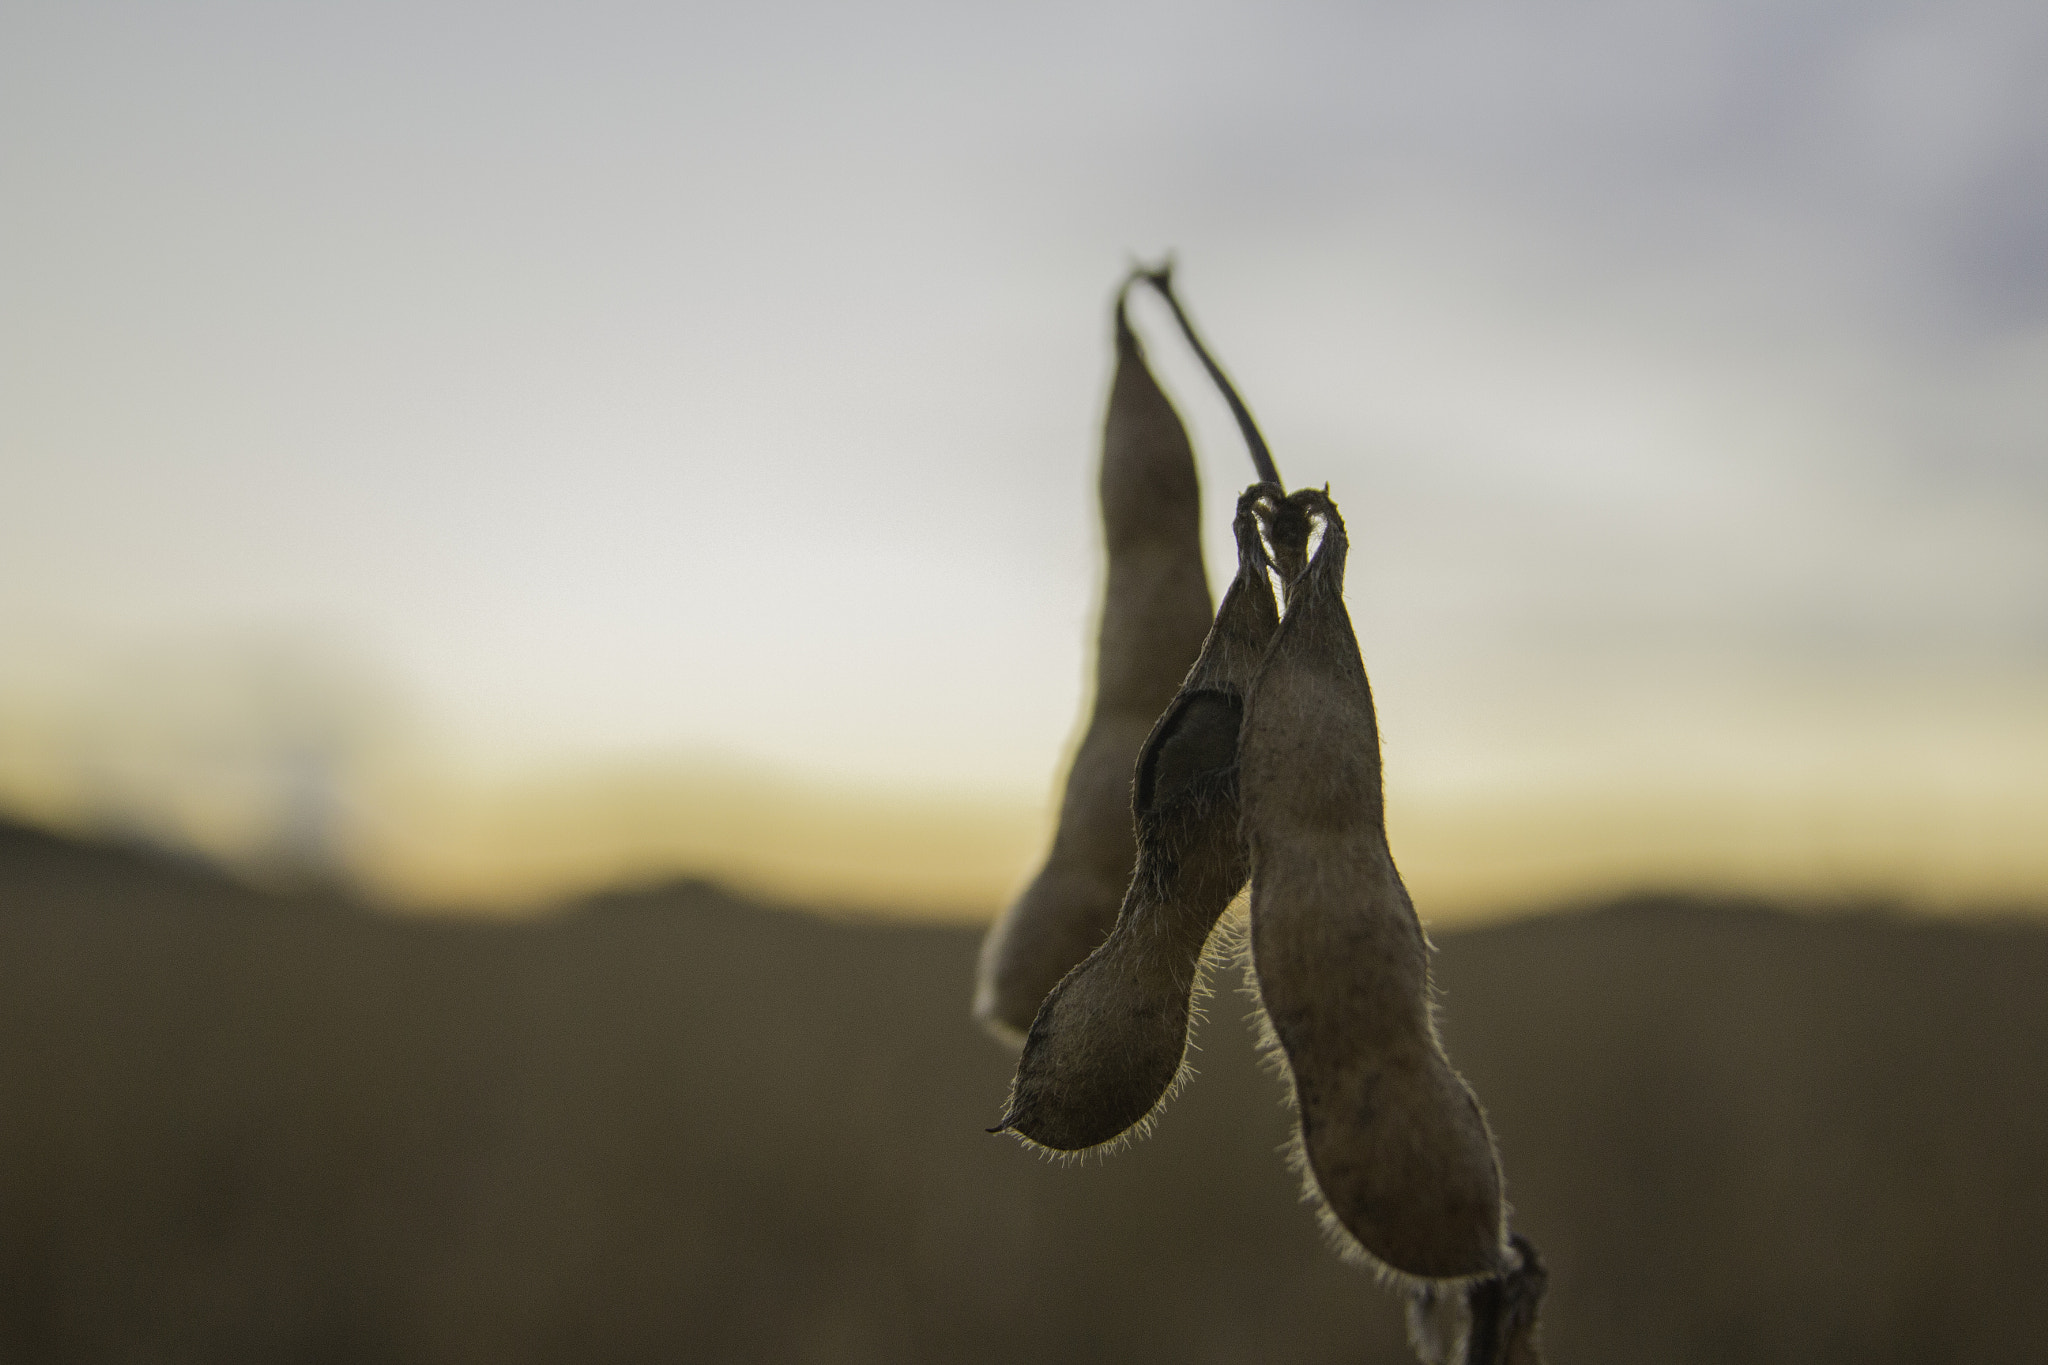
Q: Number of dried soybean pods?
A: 3